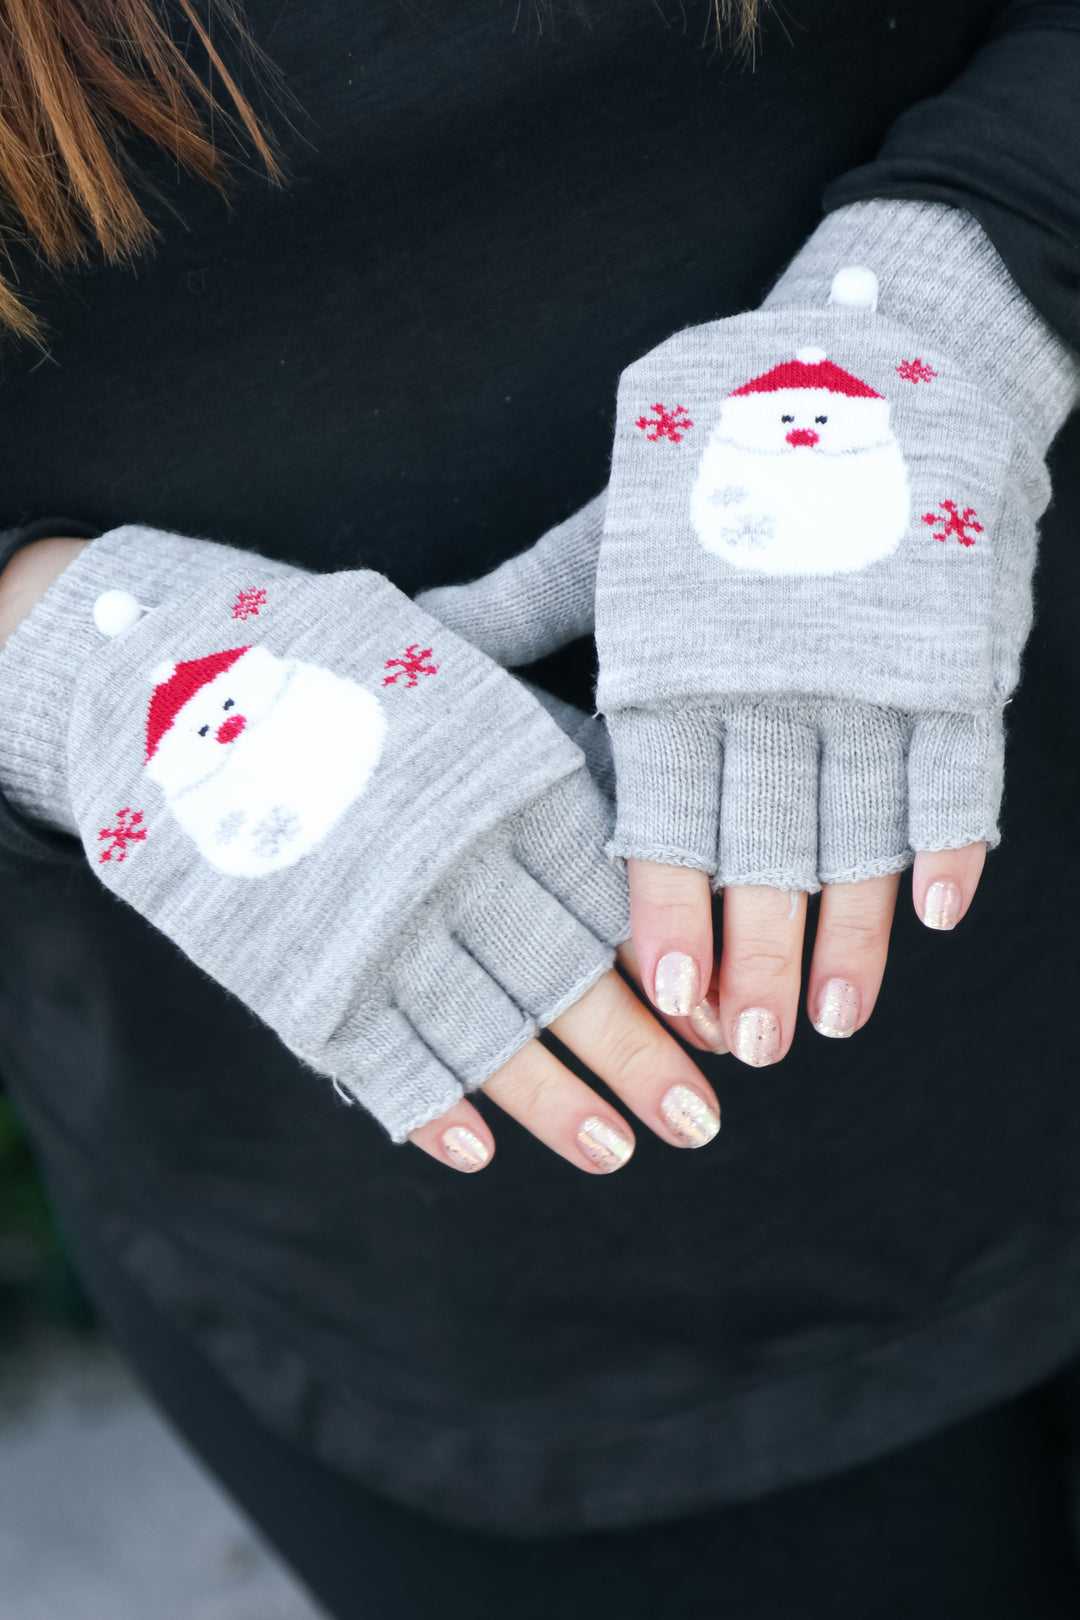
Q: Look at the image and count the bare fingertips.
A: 8